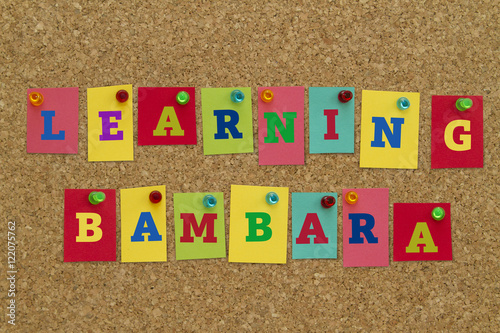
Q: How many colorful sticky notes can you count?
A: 15